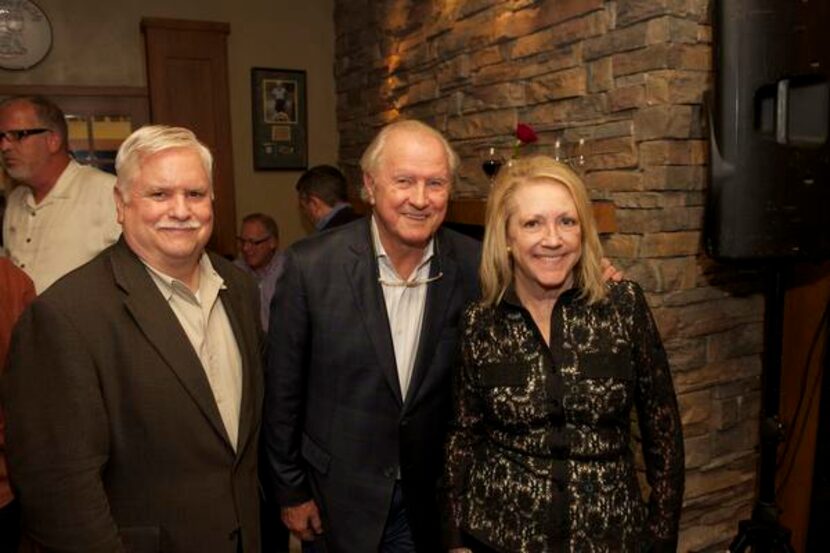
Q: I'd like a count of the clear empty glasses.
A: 2